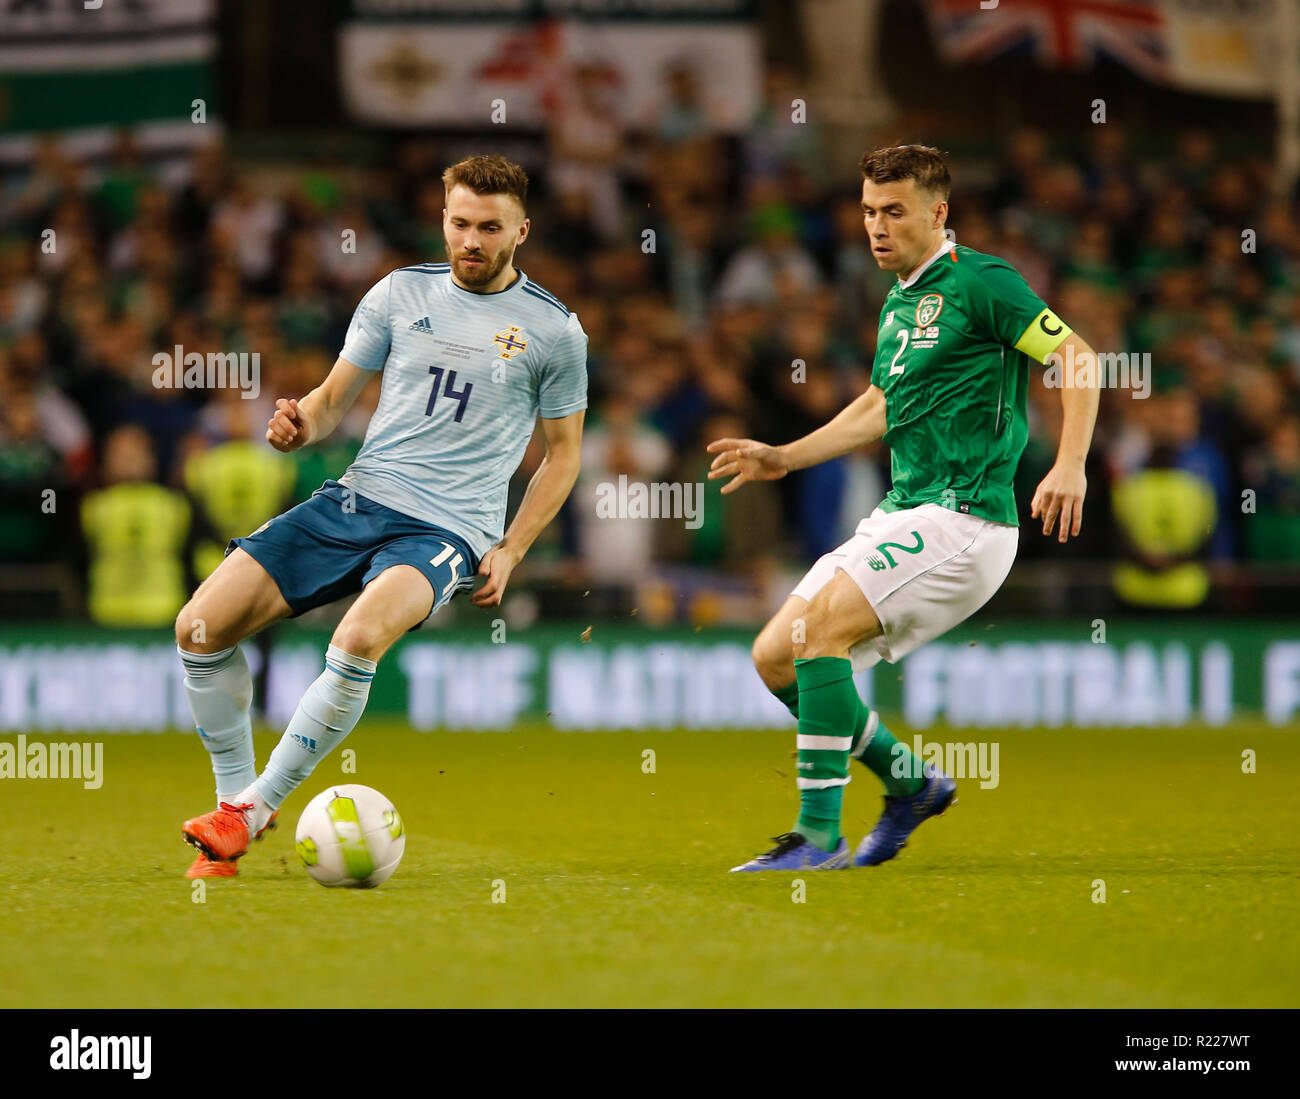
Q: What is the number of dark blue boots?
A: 2